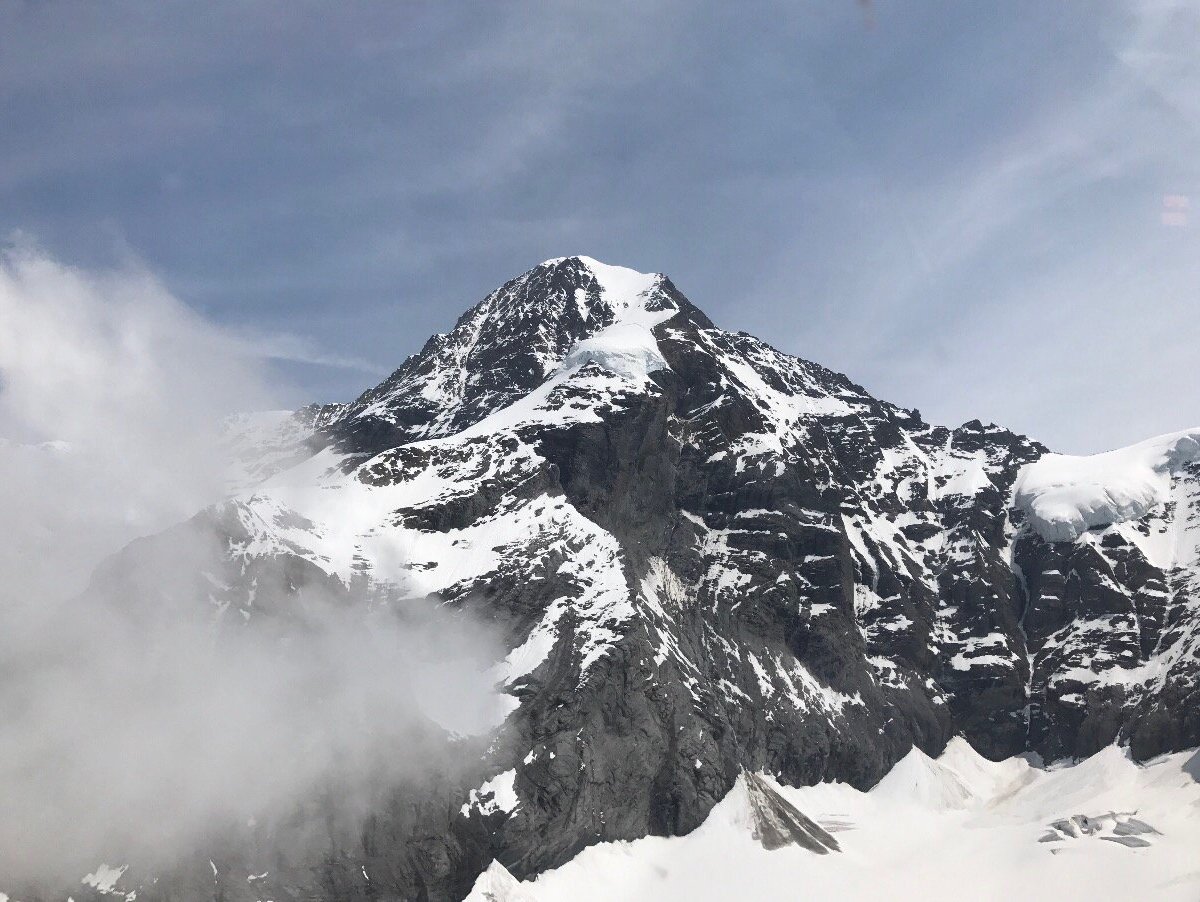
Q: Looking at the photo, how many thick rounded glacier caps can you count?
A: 2